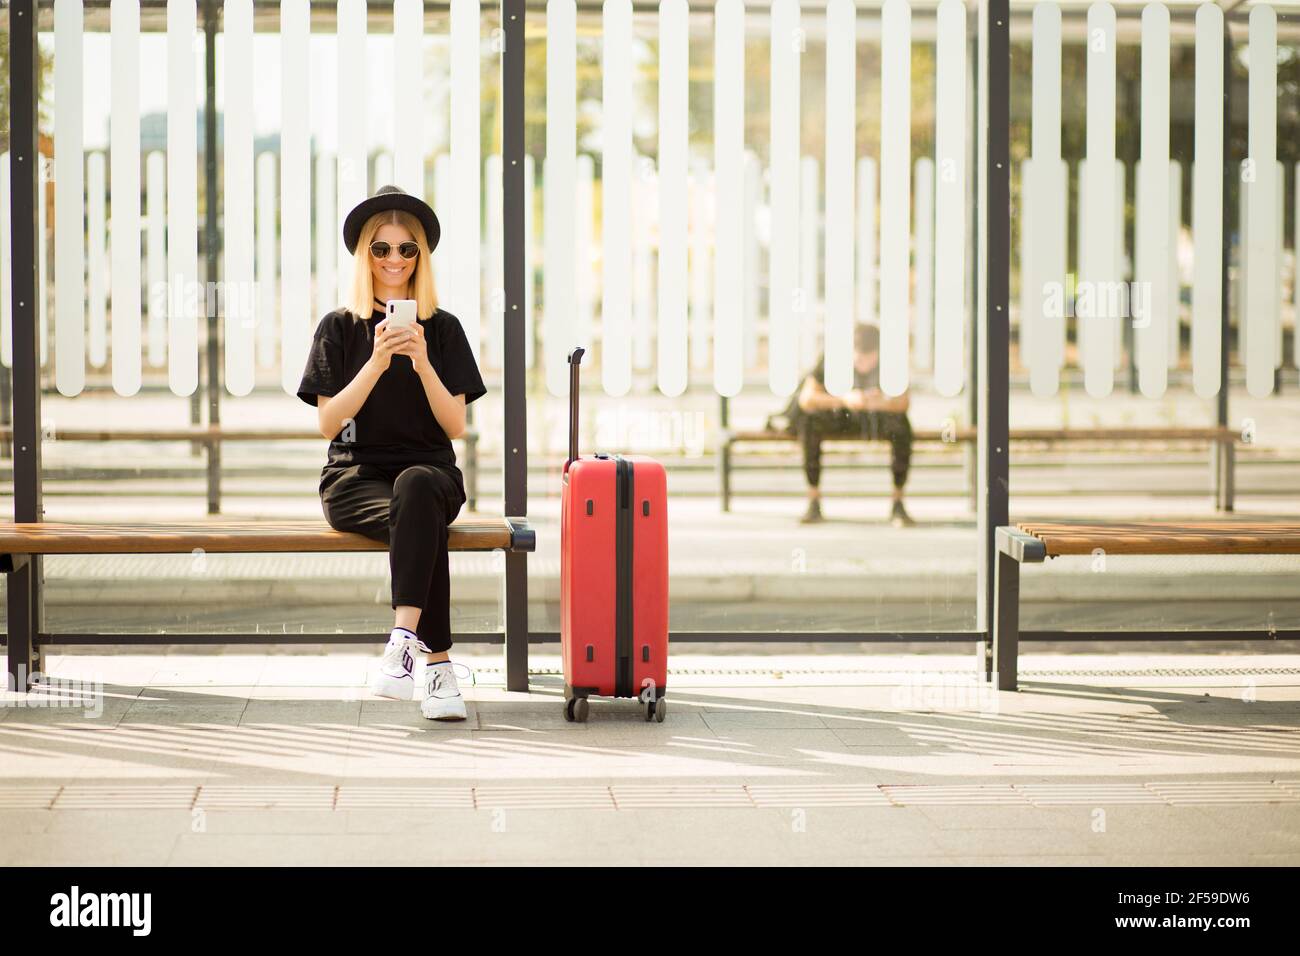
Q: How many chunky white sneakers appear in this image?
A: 2